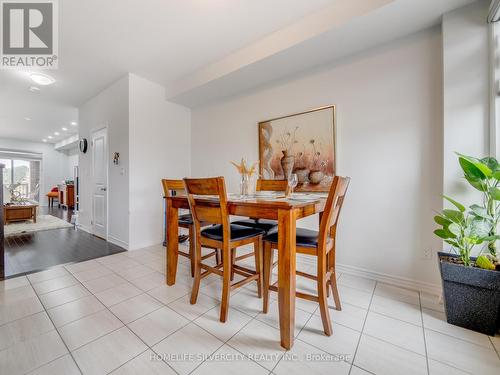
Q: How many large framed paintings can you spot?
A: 1